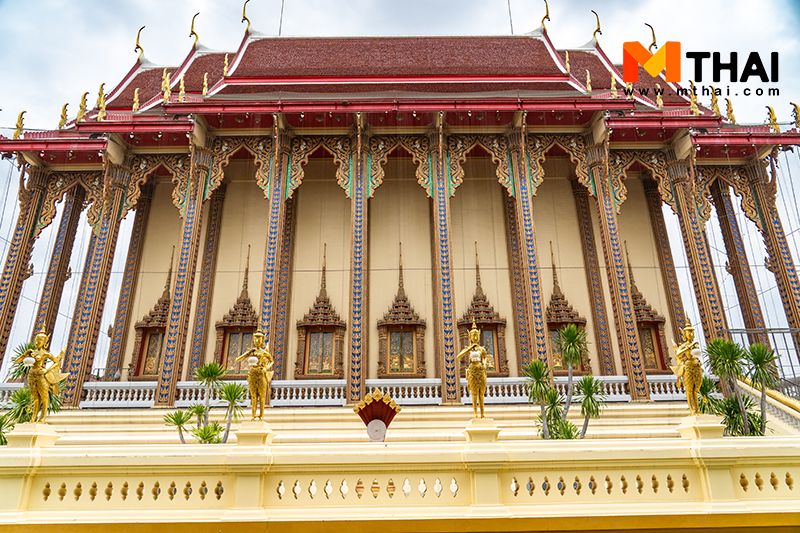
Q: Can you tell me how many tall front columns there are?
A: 10